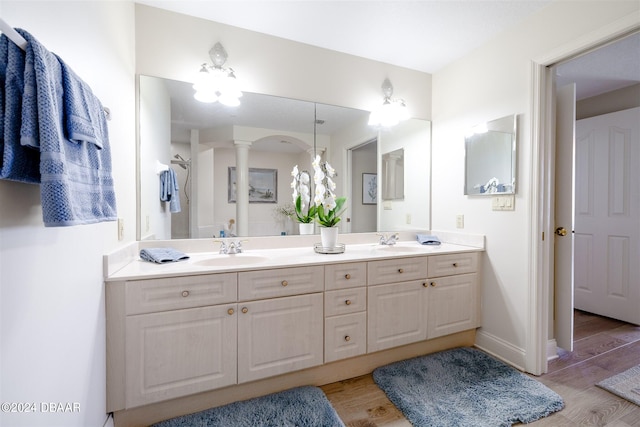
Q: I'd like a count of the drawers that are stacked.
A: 3